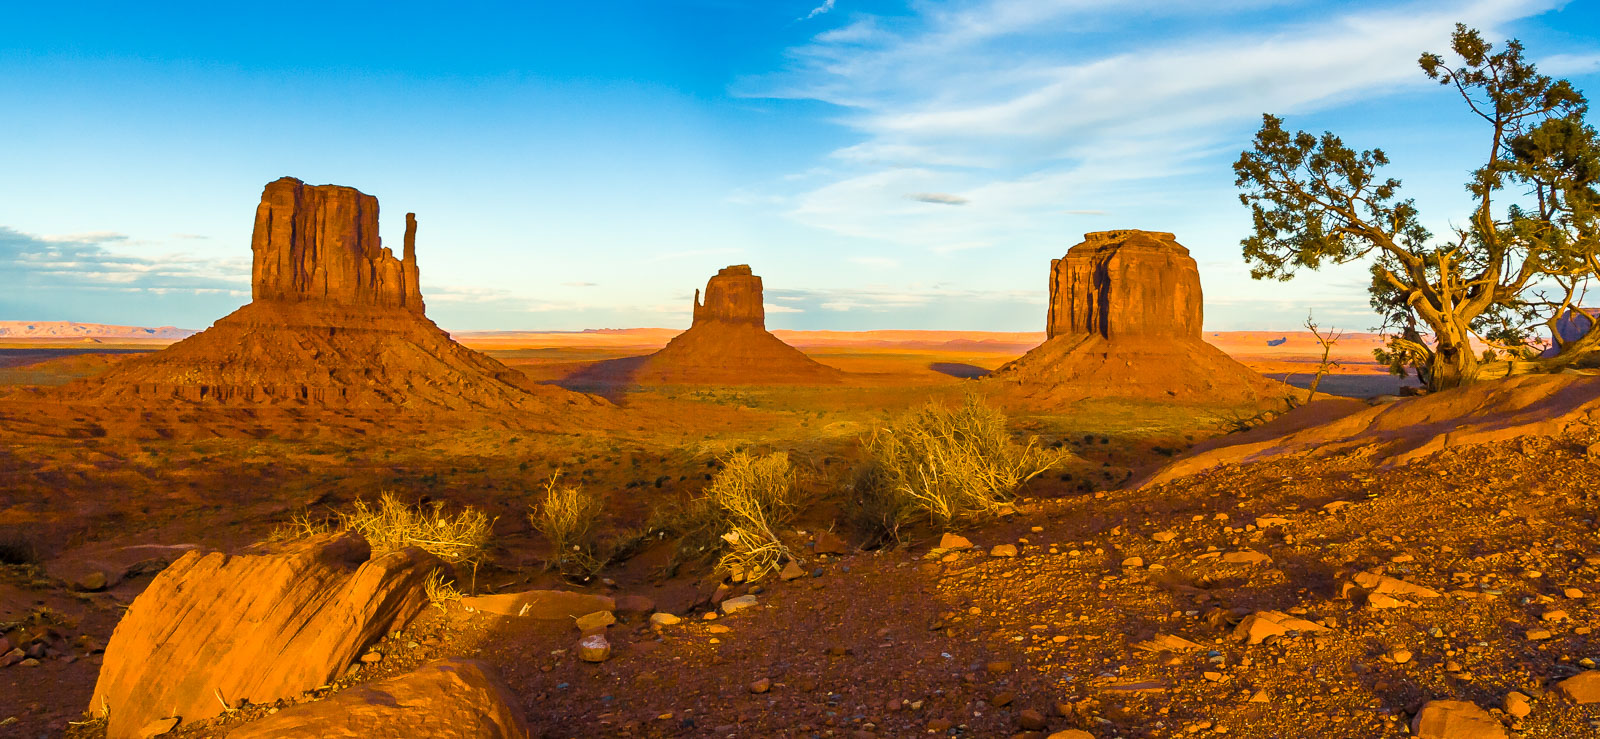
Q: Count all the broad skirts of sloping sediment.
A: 3